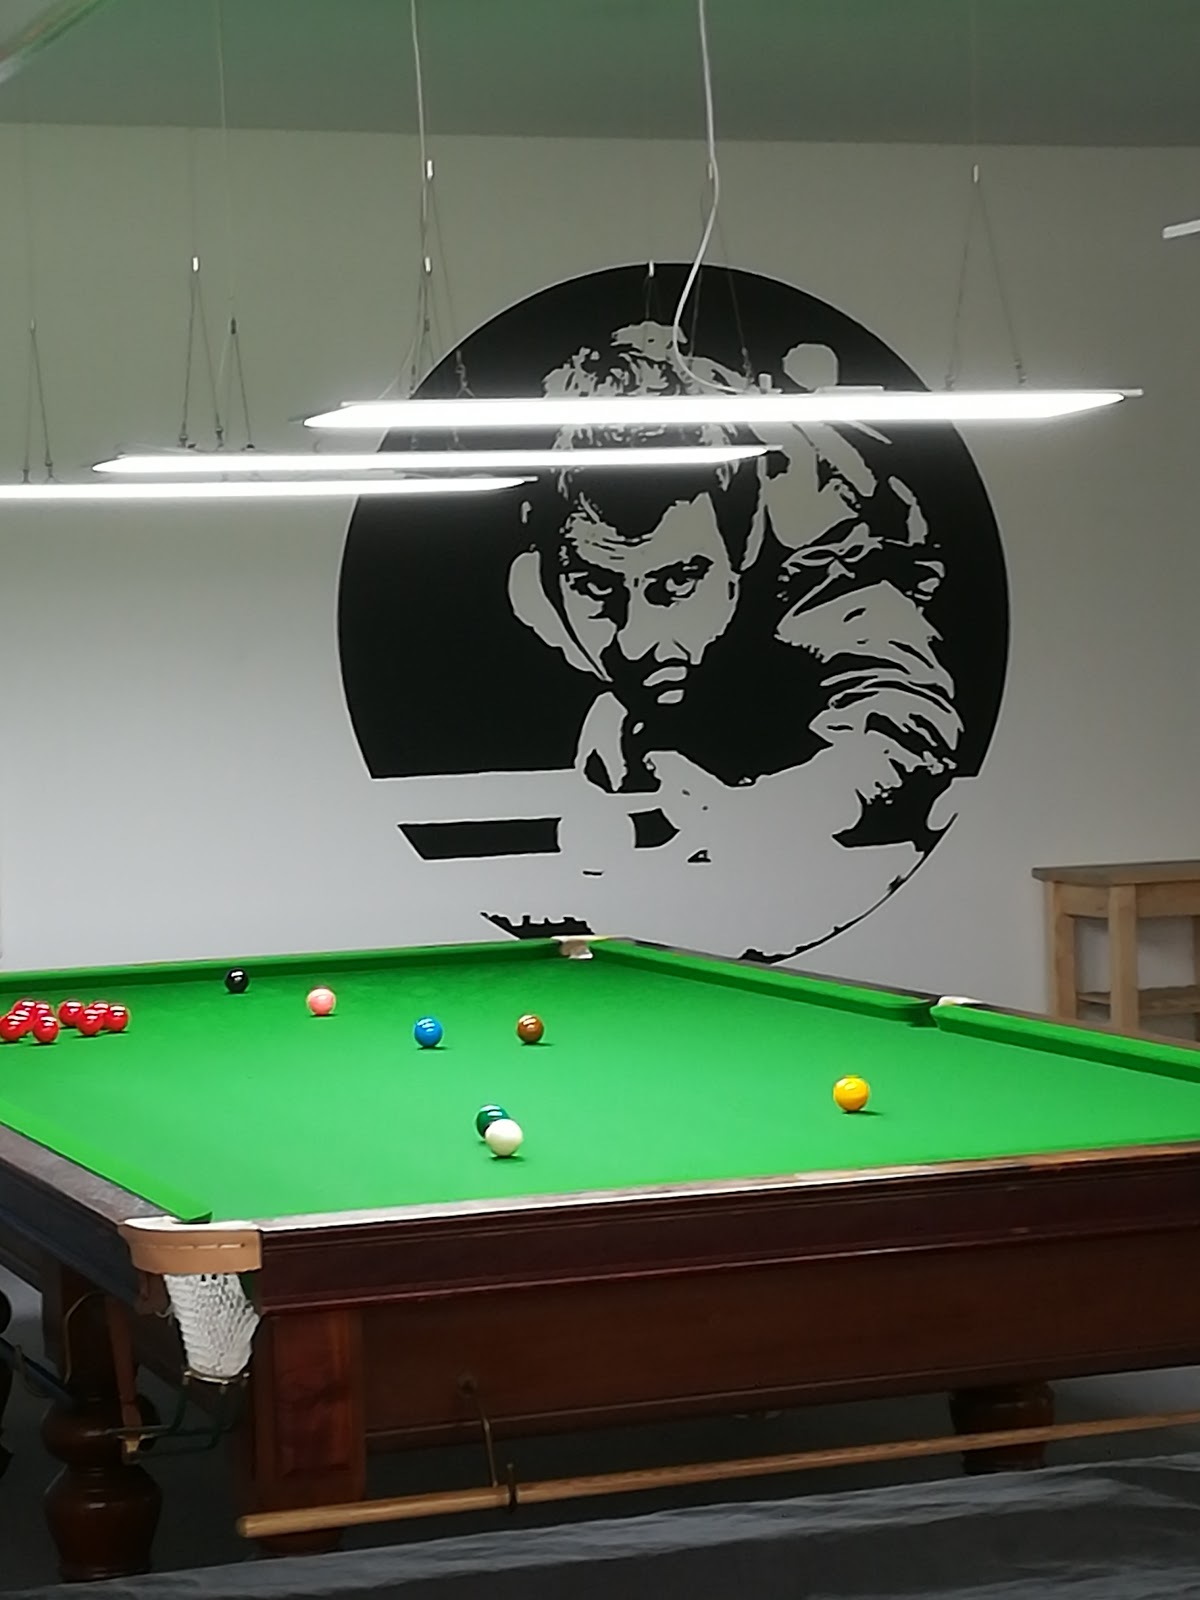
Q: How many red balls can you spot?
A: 9